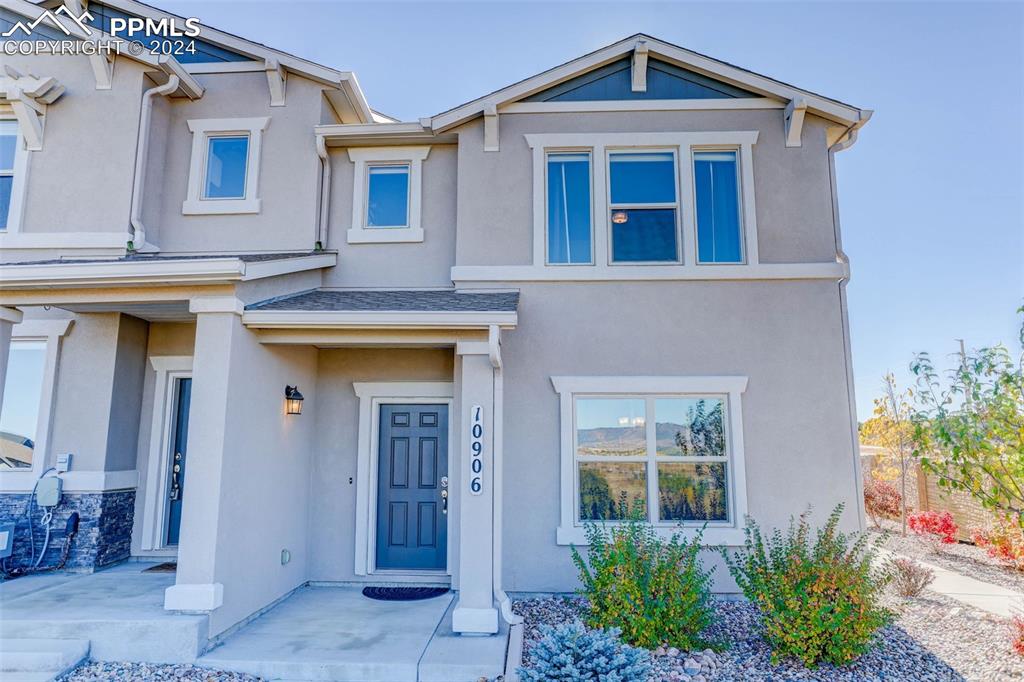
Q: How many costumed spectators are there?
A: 0